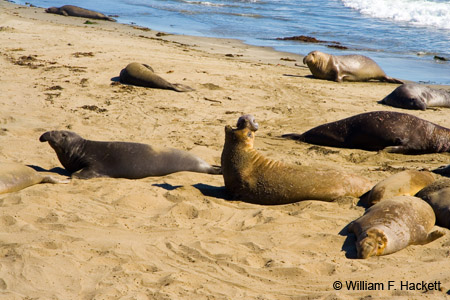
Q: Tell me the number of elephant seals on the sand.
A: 11